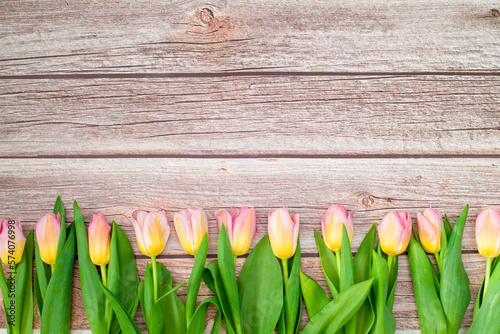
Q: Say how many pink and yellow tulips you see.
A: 11